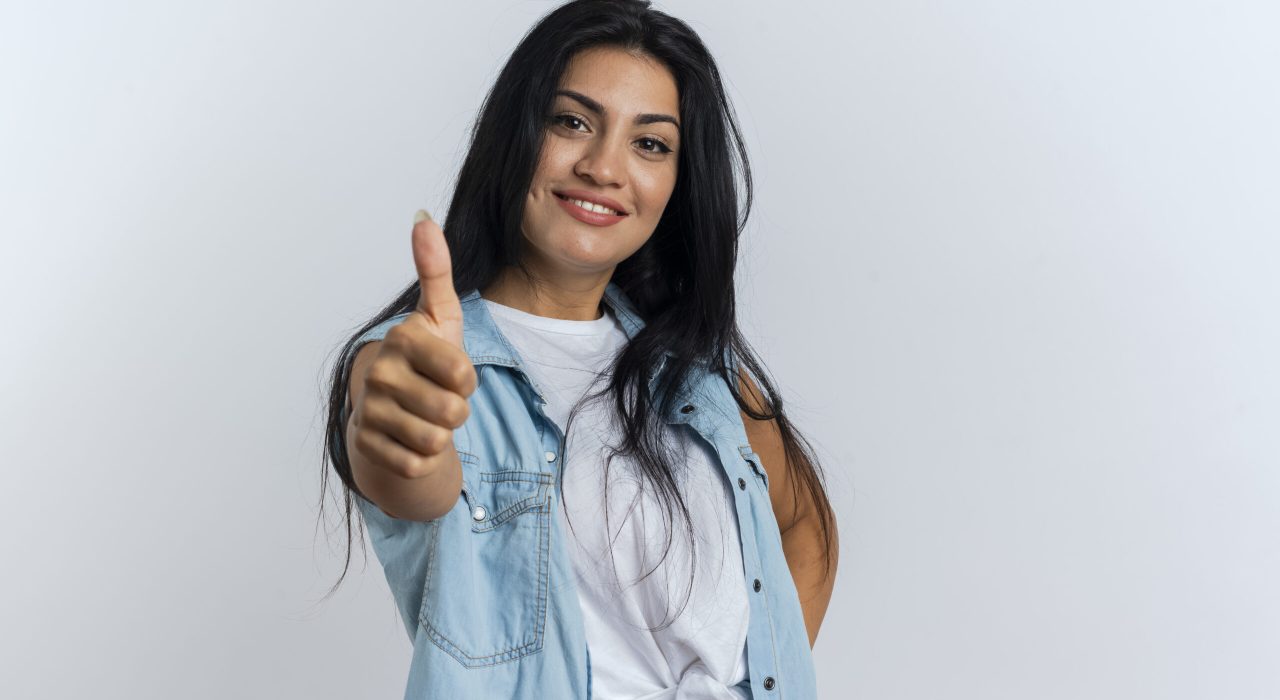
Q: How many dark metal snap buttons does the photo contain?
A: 4